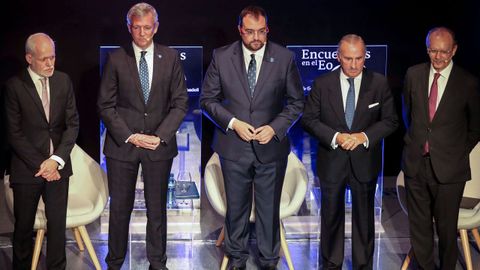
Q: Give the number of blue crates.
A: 0